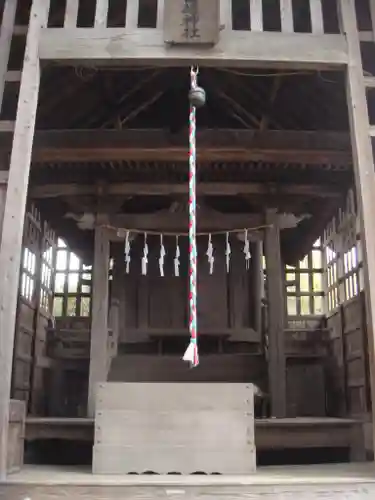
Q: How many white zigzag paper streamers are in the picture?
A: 7